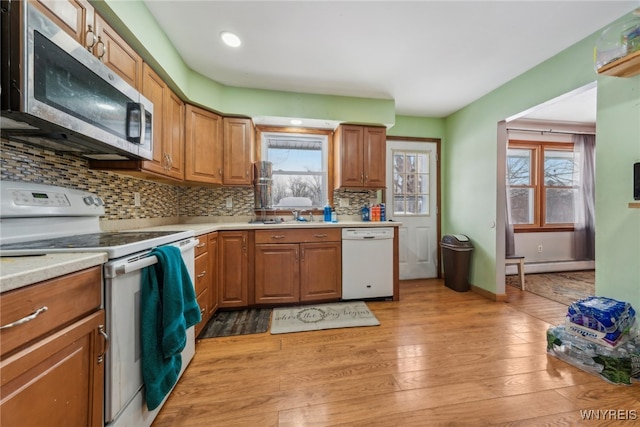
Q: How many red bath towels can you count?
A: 0